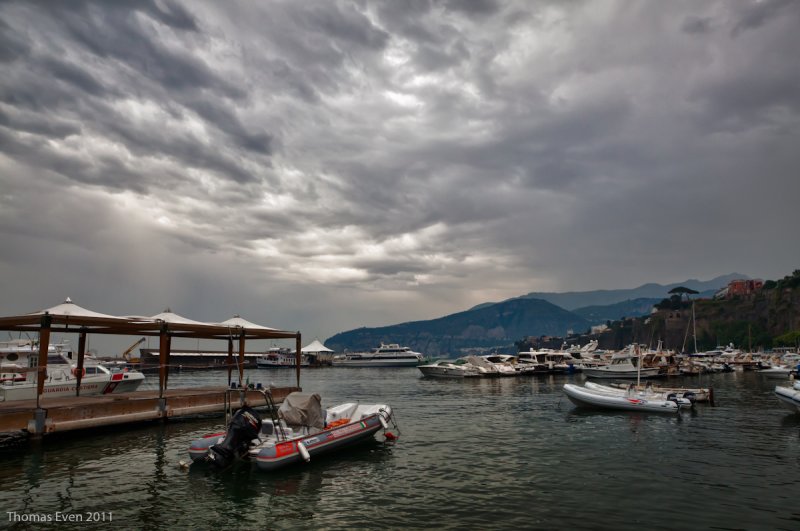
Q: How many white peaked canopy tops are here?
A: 4